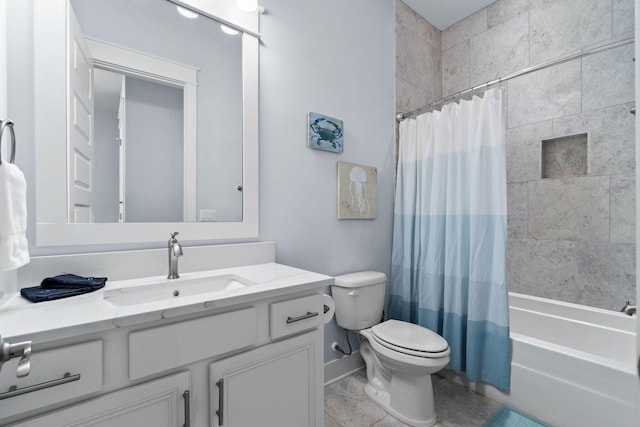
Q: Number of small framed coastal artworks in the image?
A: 2